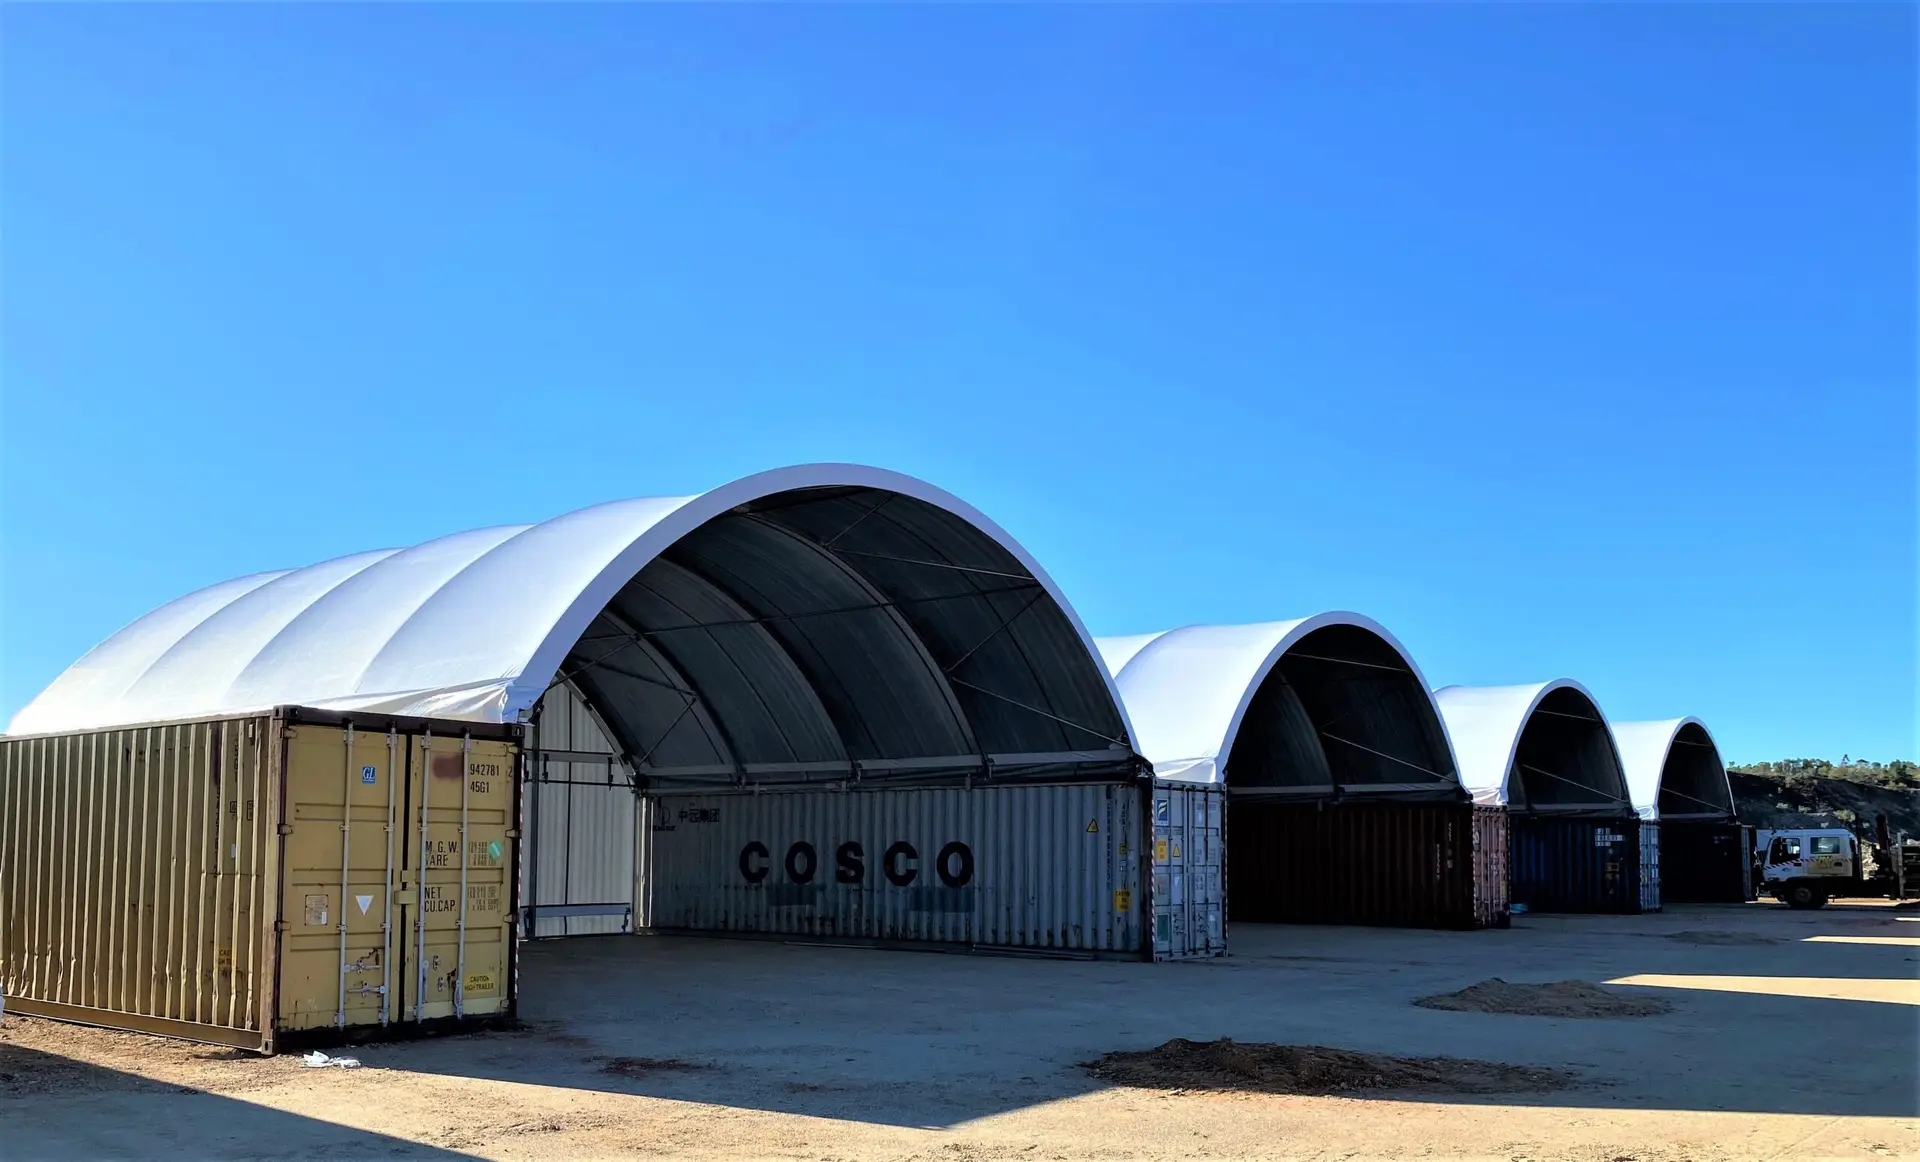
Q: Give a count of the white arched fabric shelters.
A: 4